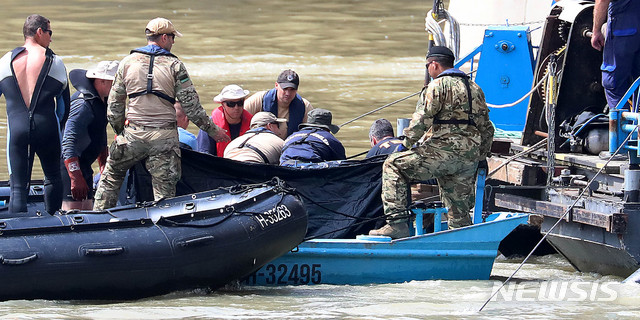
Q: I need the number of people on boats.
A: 11